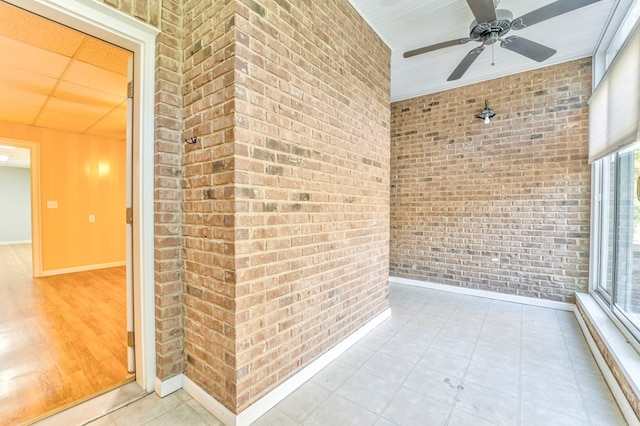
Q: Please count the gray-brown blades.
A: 5